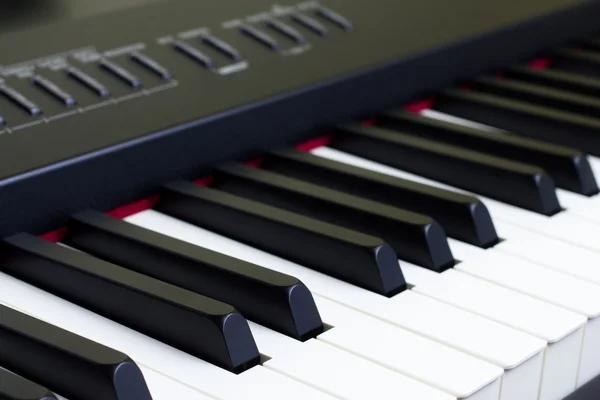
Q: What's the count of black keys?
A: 14